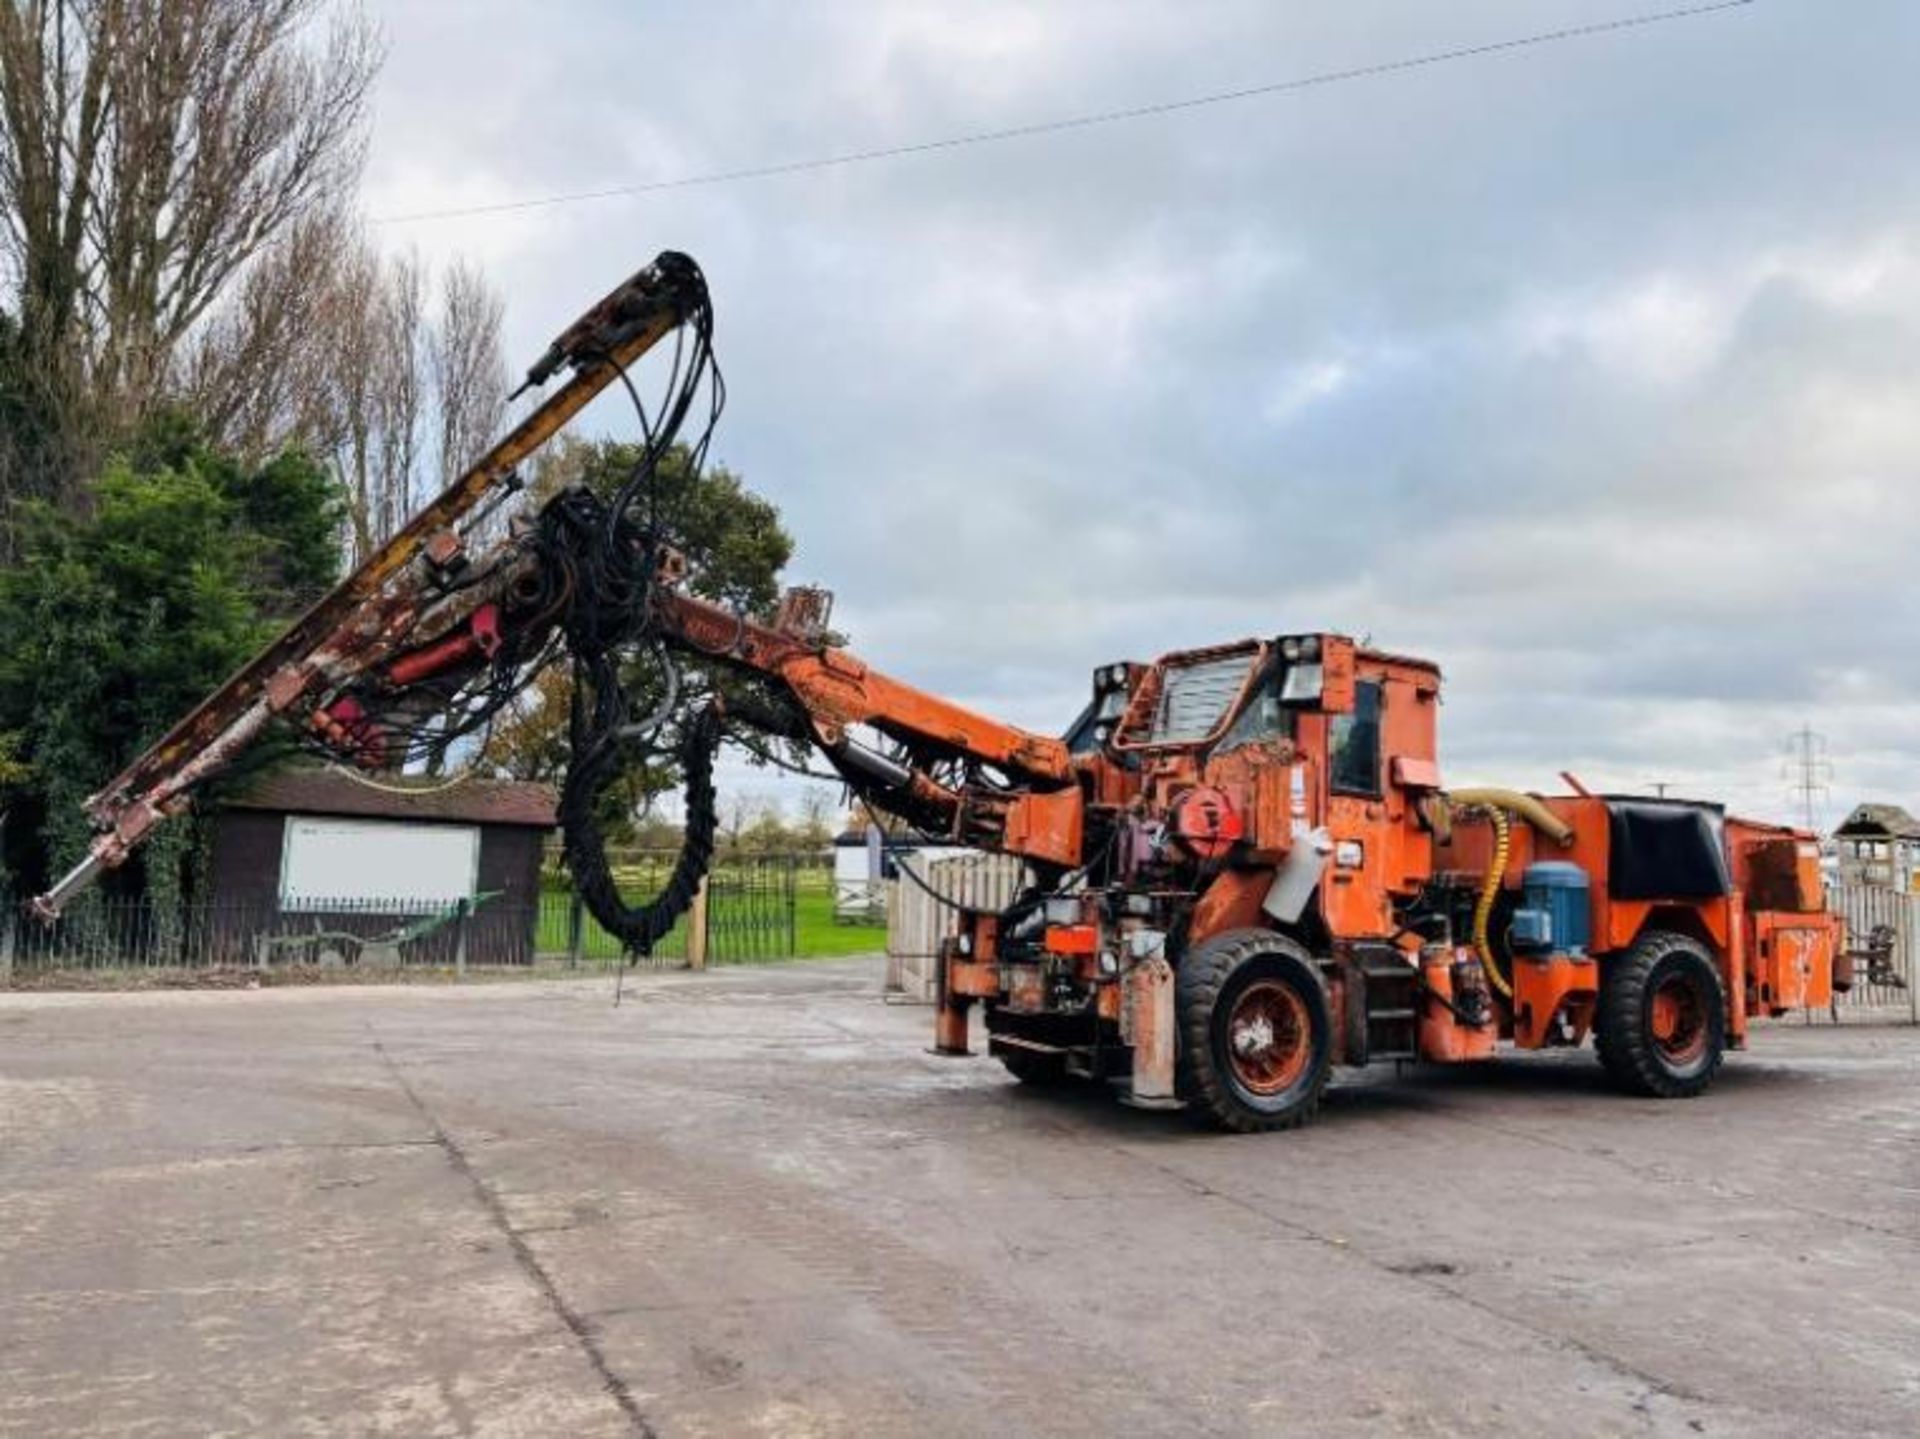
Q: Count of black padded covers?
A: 1